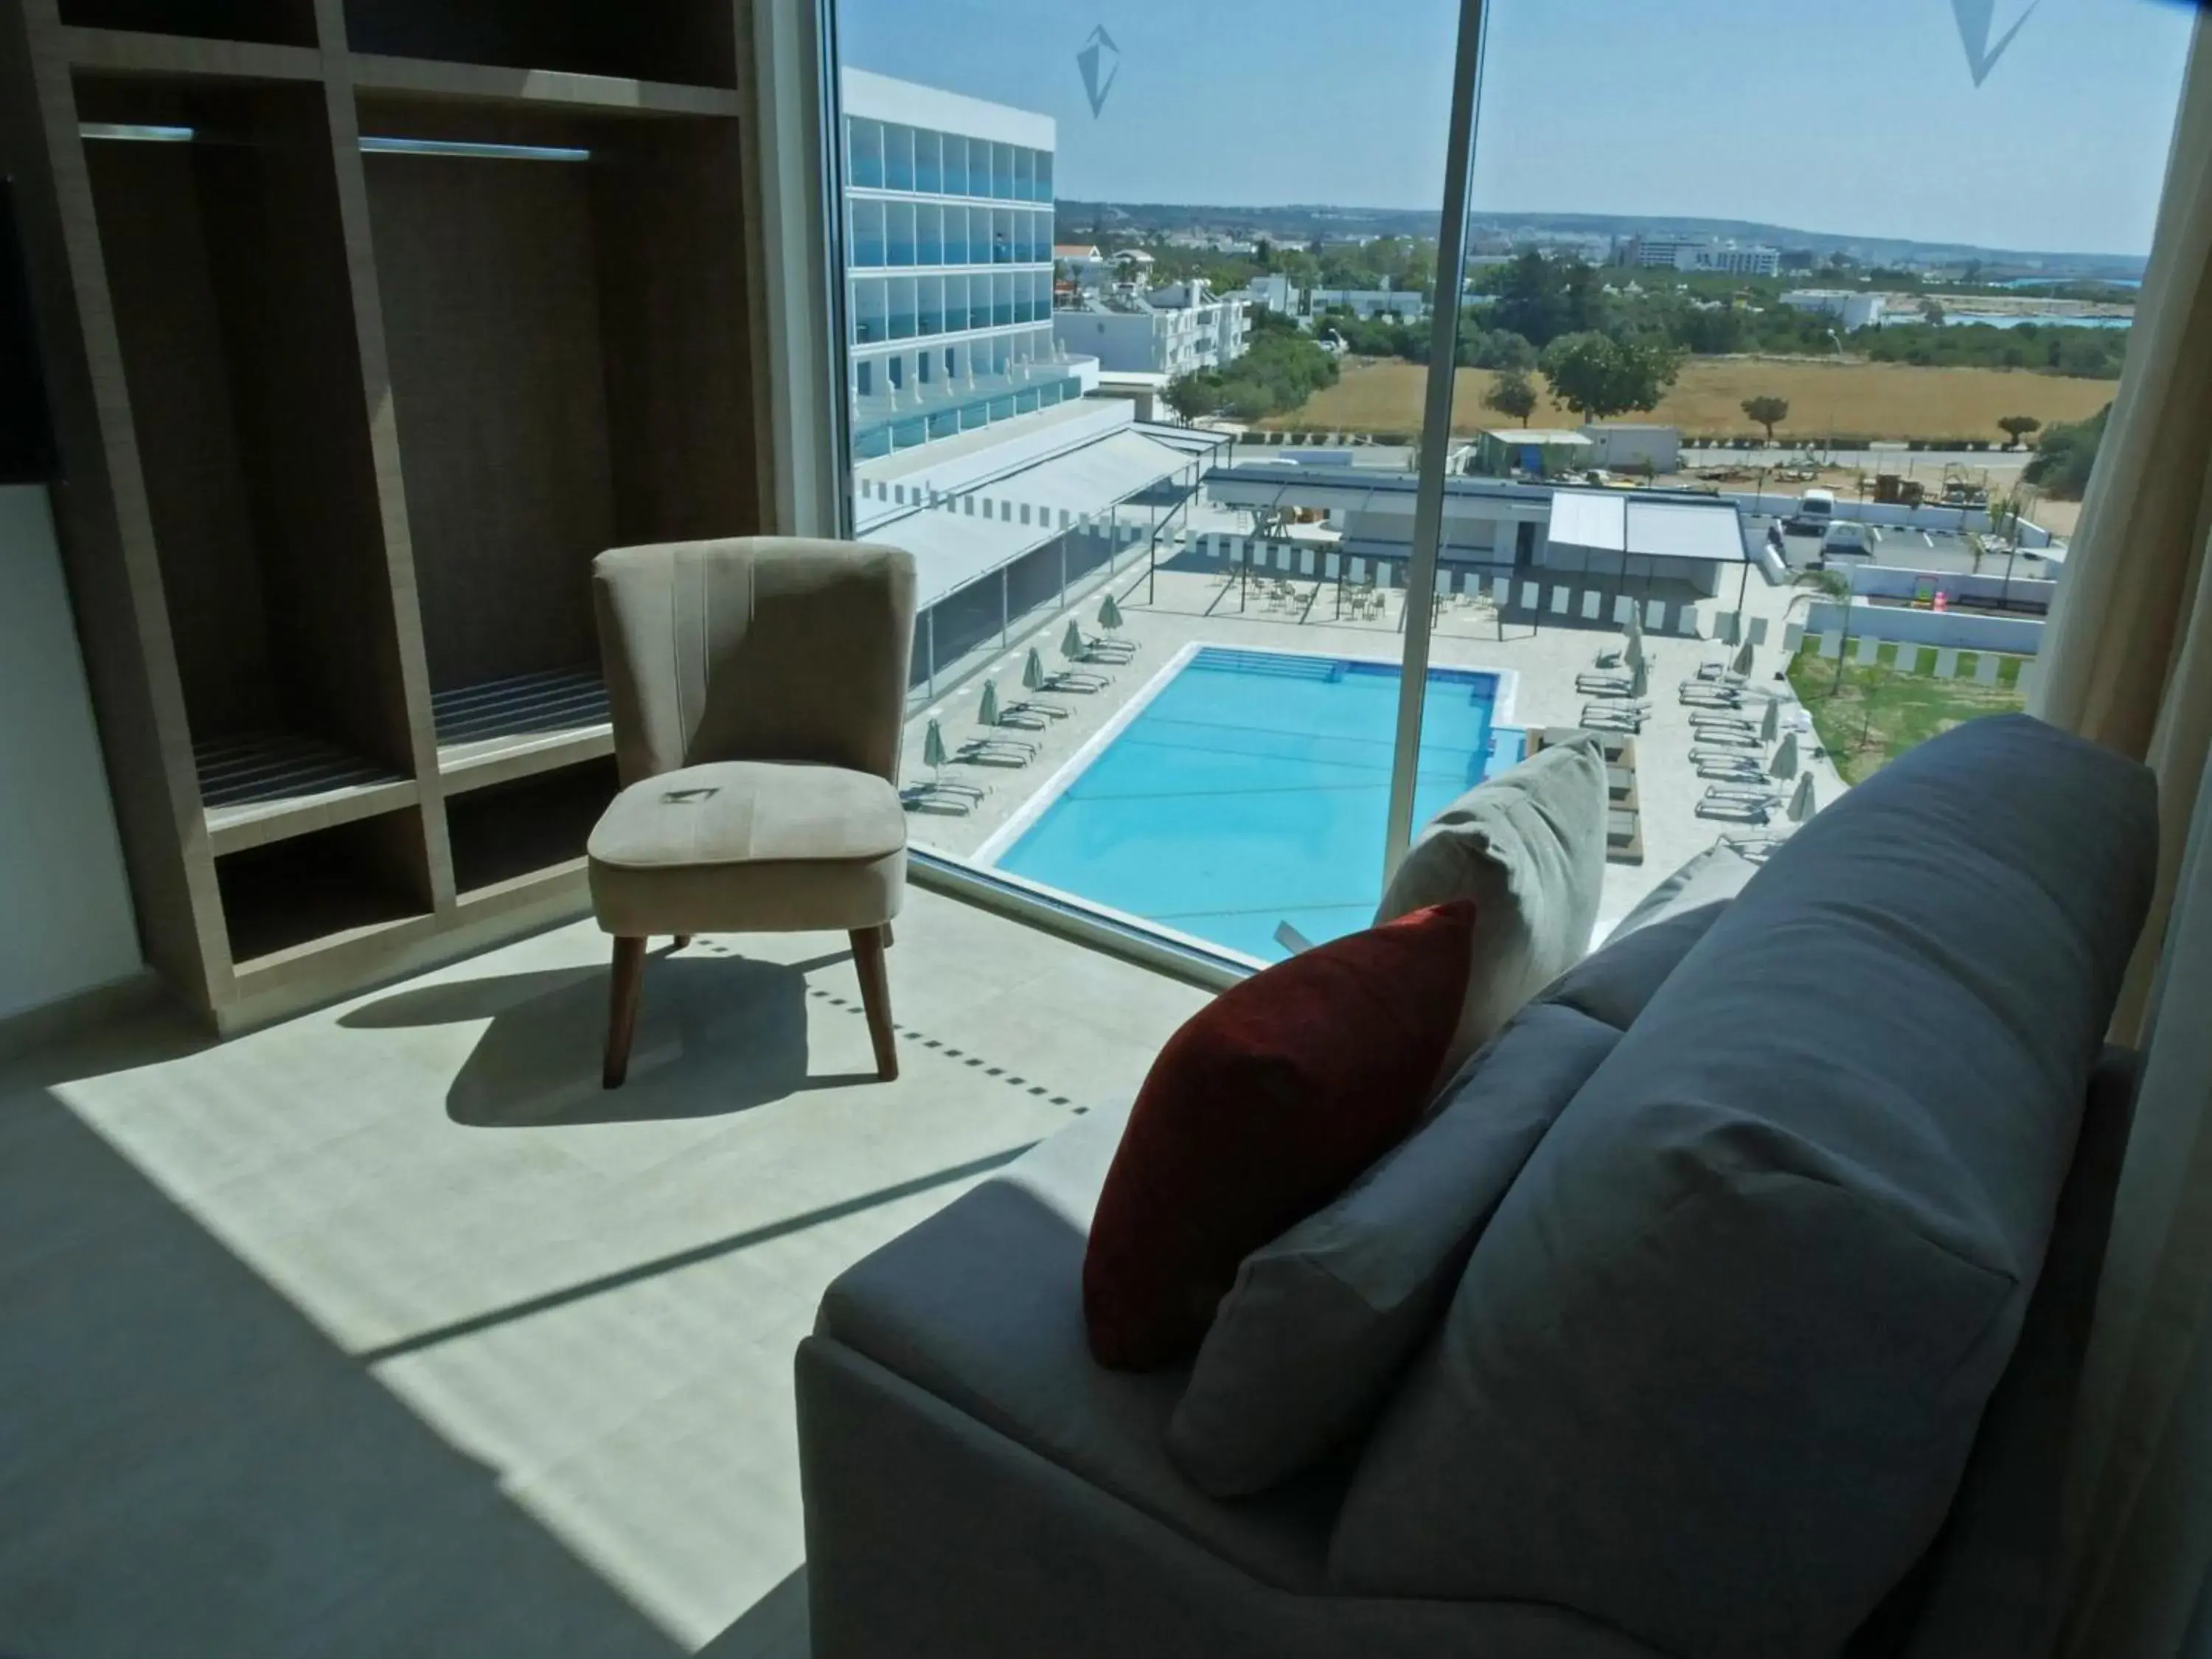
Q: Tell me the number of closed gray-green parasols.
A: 13